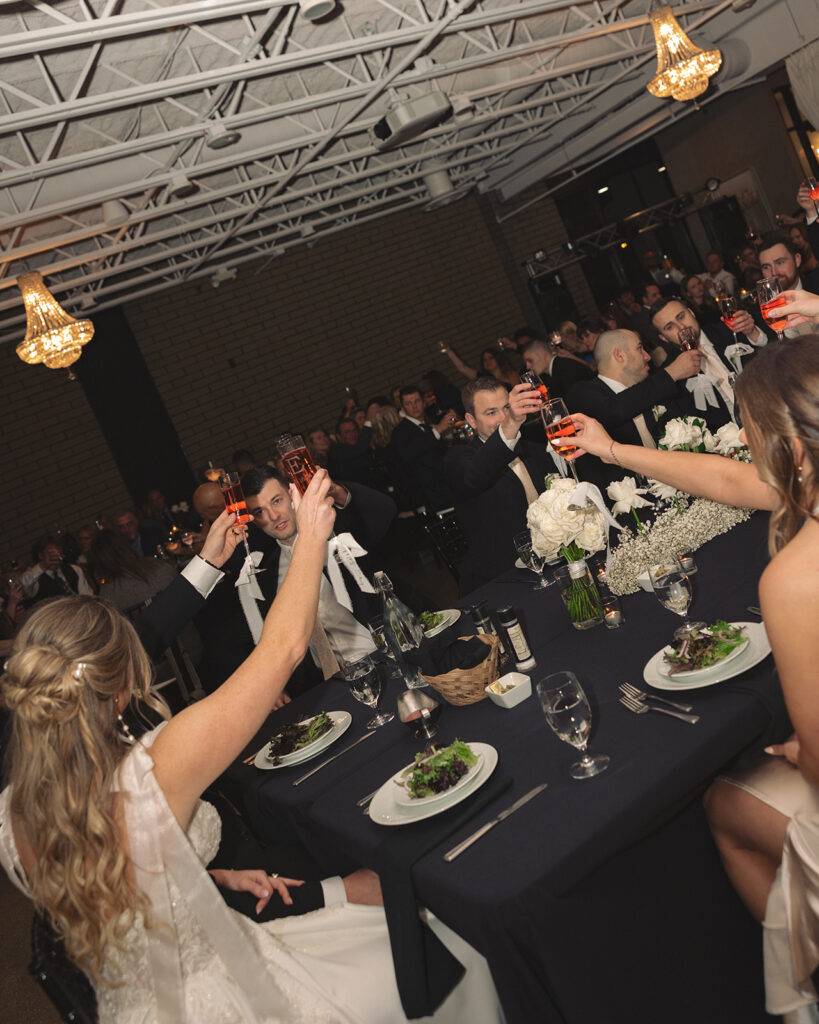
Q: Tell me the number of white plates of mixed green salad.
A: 4